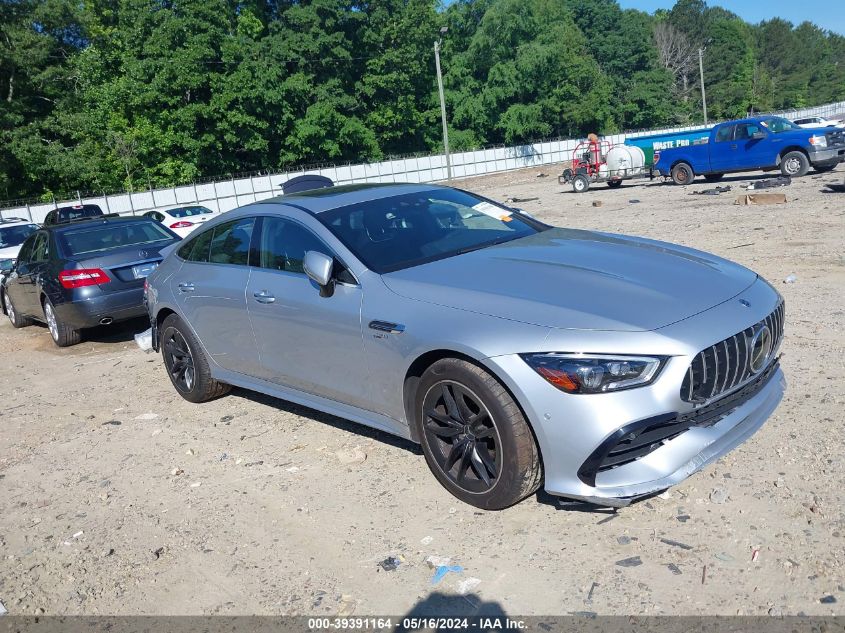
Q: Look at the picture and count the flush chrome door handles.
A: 2